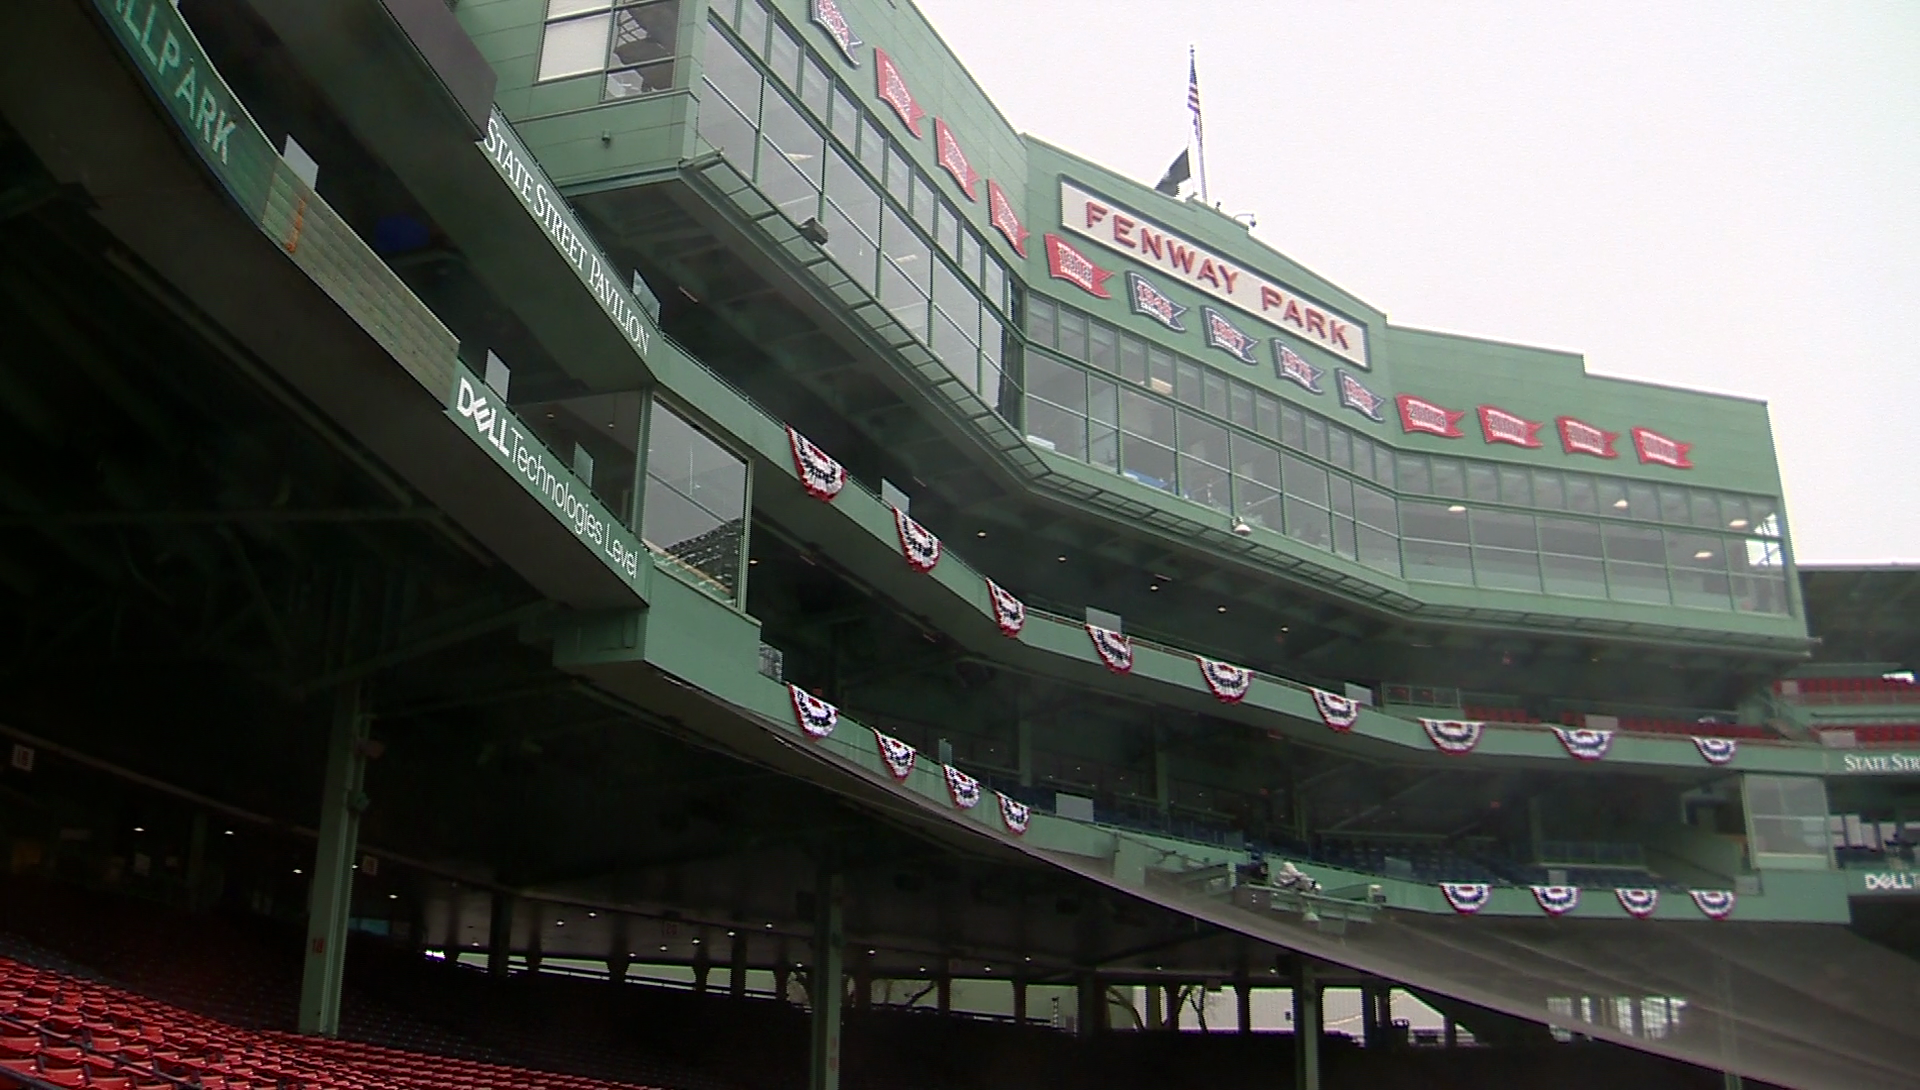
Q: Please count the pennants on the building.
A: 13